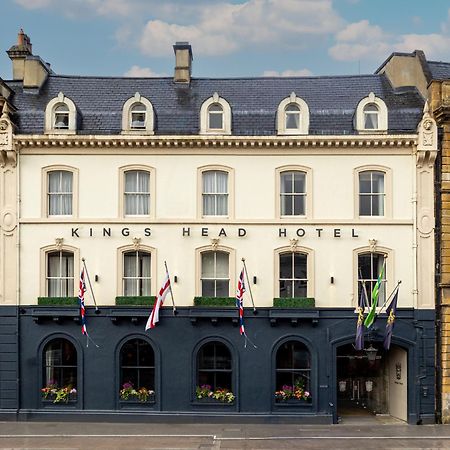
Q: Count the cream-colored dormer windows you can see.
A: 5